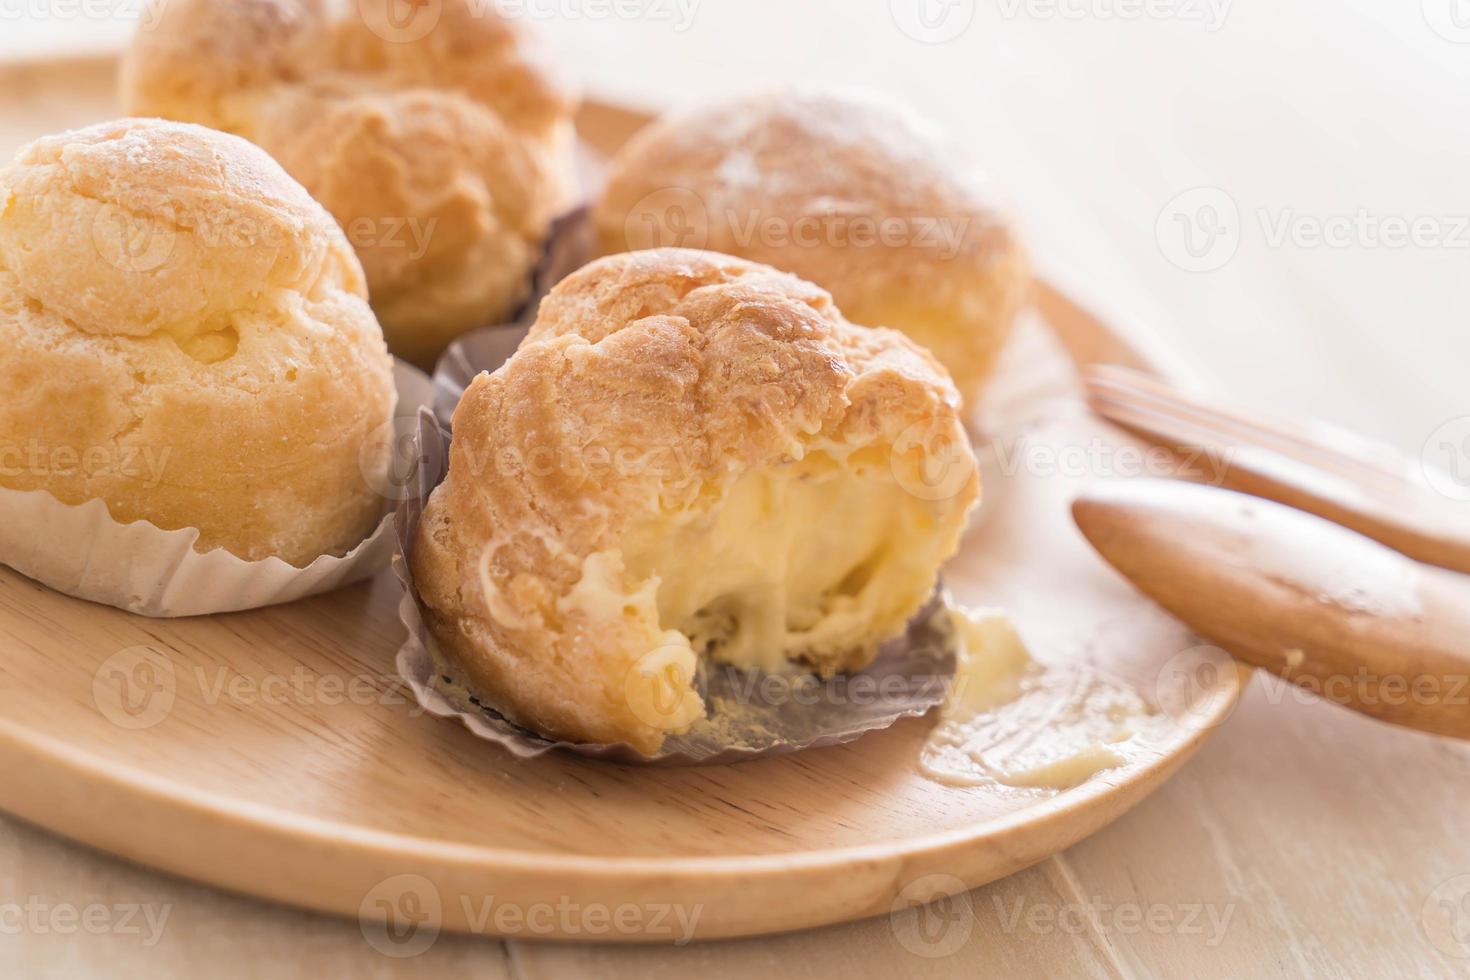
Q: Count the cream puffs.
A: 4